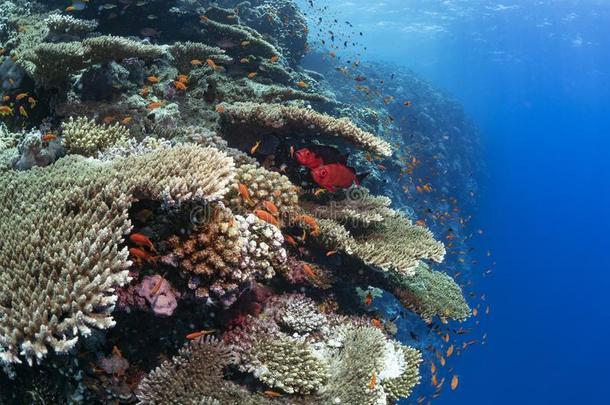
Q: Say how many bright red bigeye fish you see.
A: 2